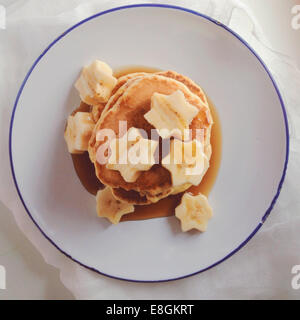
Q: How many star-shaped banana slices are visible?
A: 7